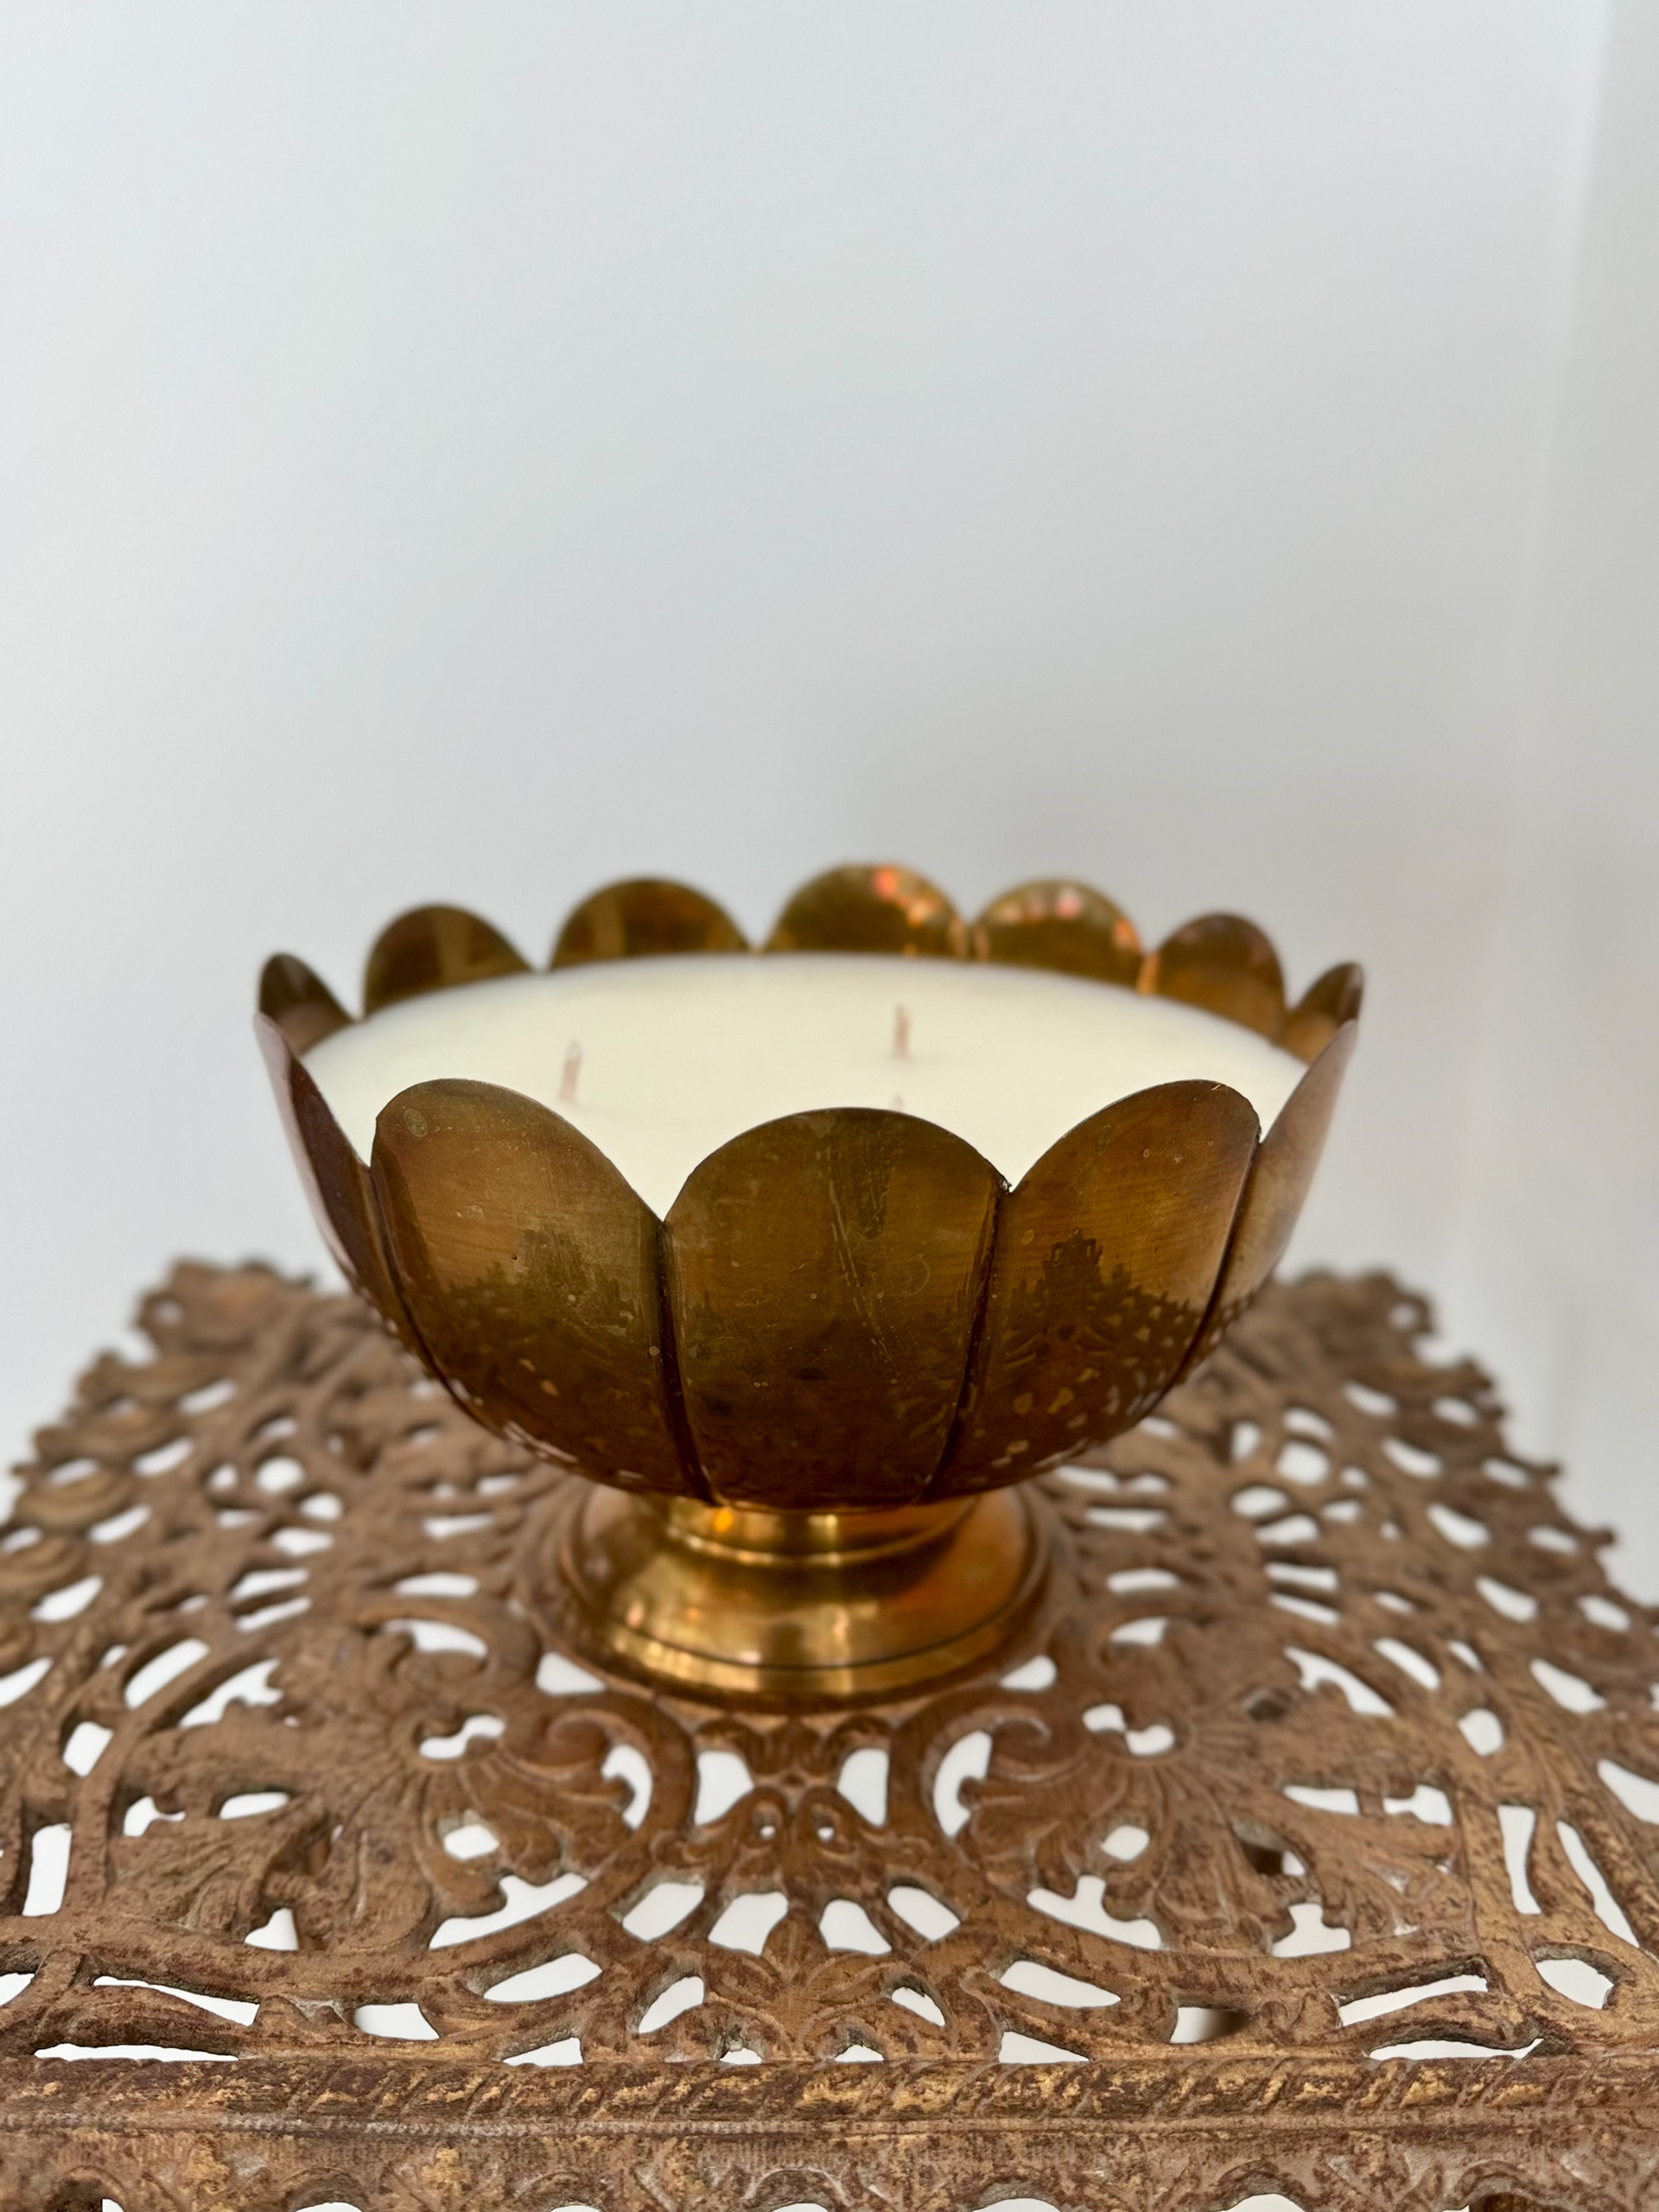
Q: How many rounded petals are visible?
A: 12